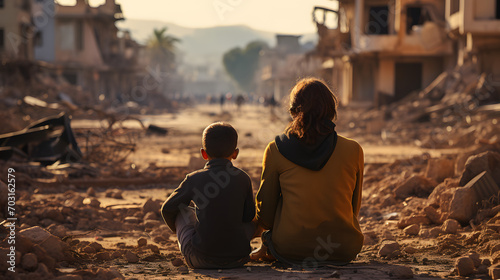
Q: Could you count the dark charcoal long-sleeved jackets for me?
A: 1